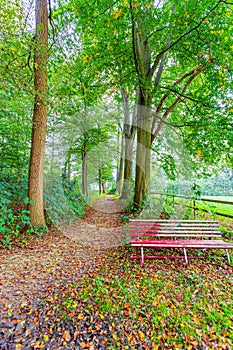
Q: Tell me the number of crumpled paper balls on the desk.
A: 0